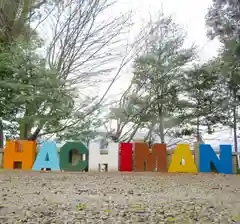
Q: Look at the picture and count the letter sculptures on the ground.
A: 8